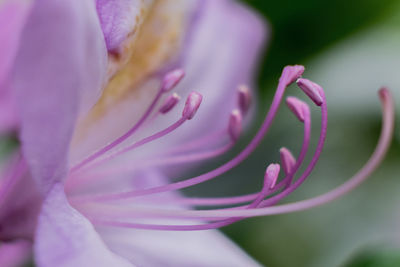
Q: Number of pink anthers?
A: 10